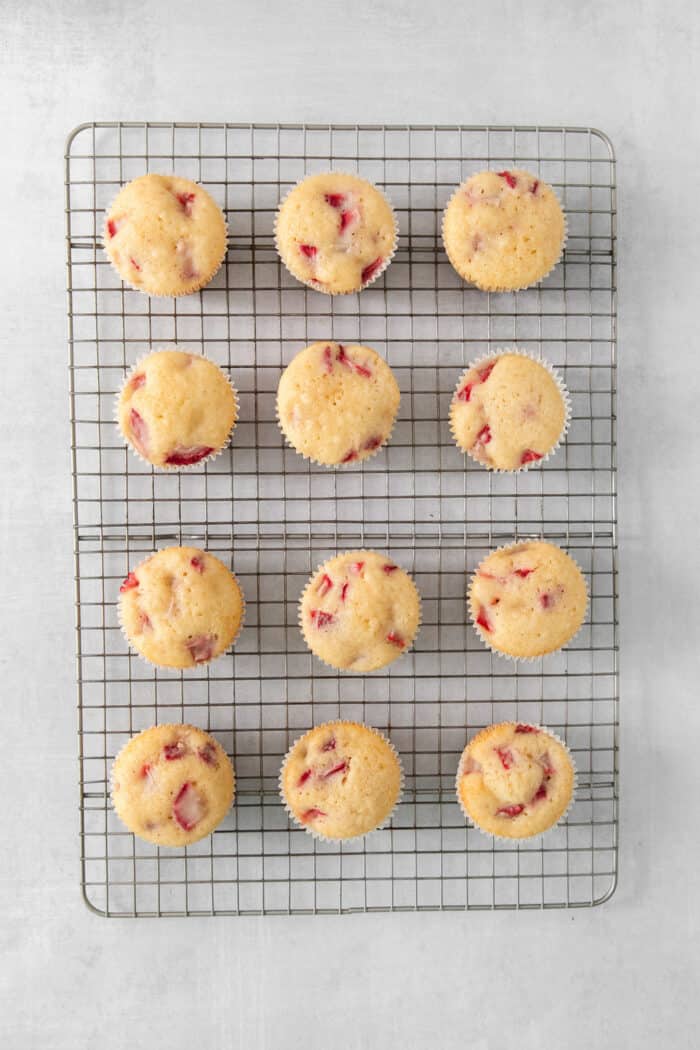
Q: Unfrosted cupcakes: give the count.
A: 12